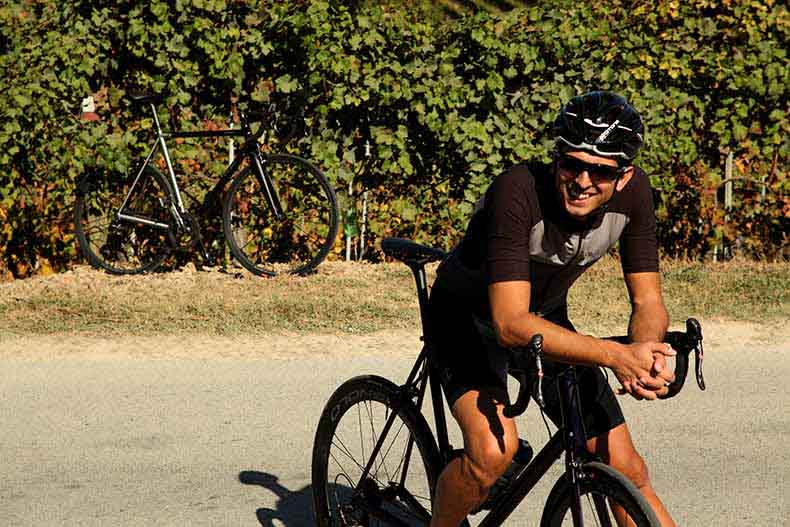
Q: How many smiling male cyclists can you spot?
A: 1